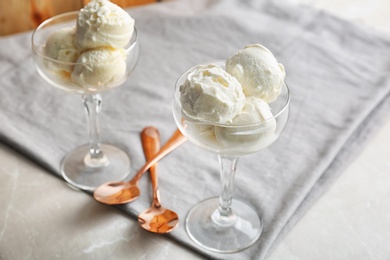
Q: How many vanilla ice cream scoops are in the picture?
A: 6